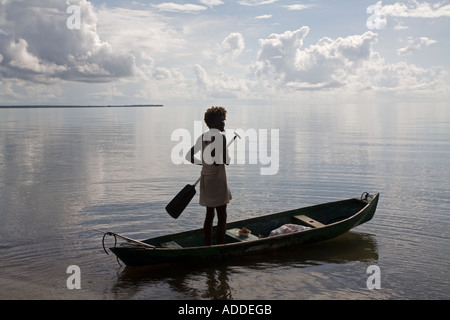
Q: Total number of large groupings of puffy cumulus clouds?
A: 2